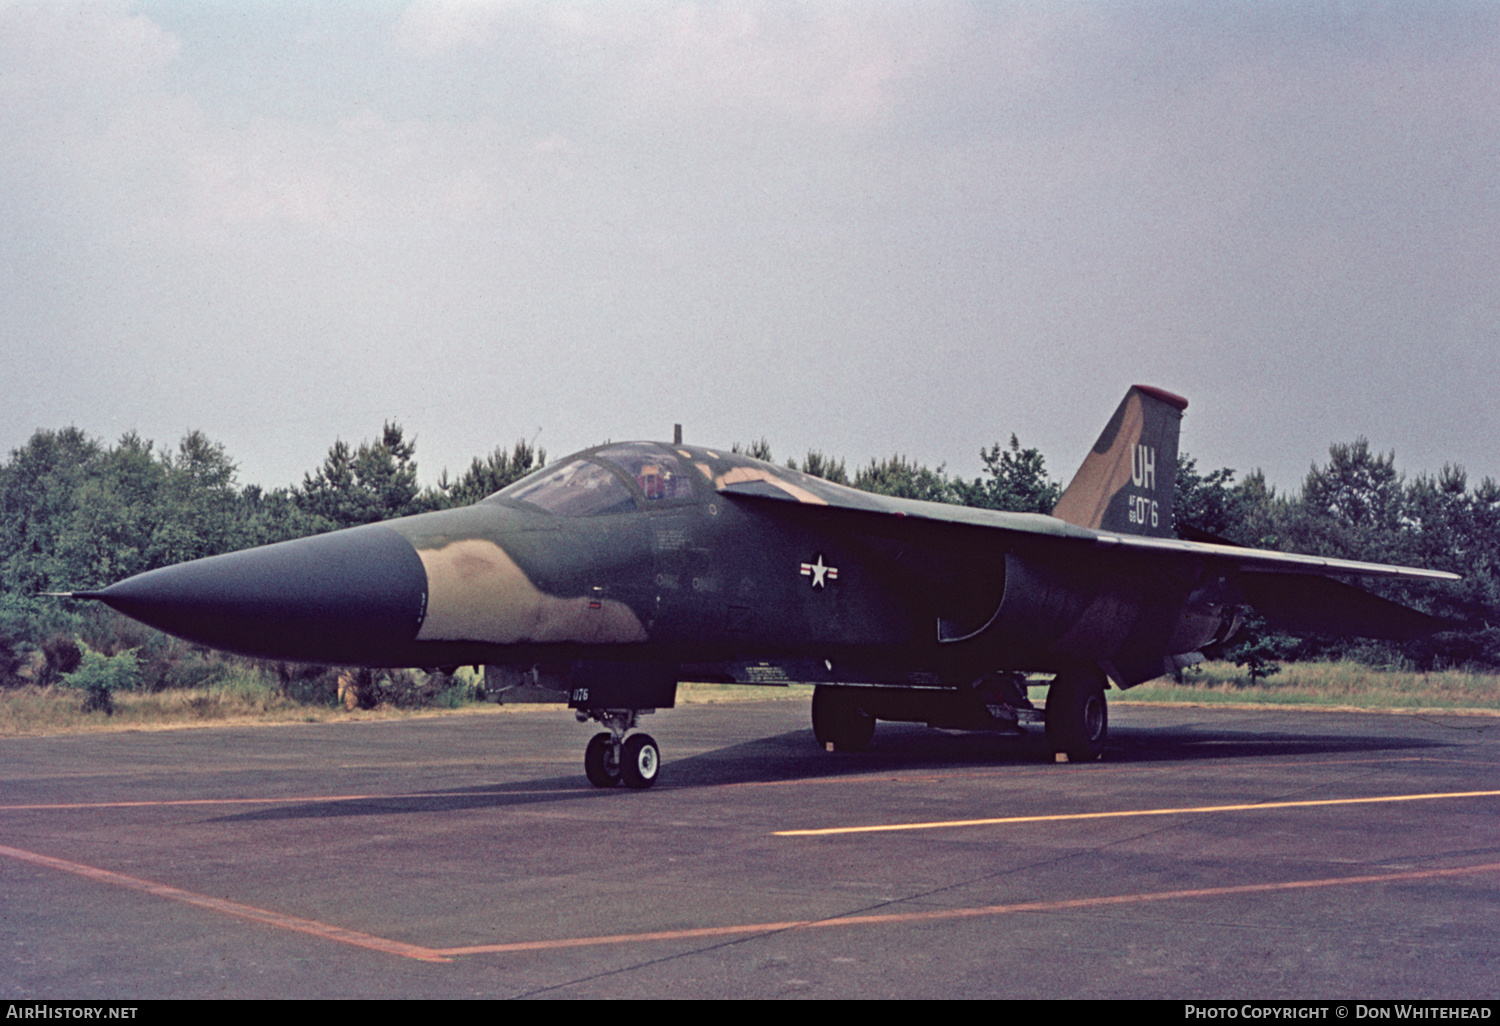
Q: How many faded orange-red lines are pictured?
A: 3